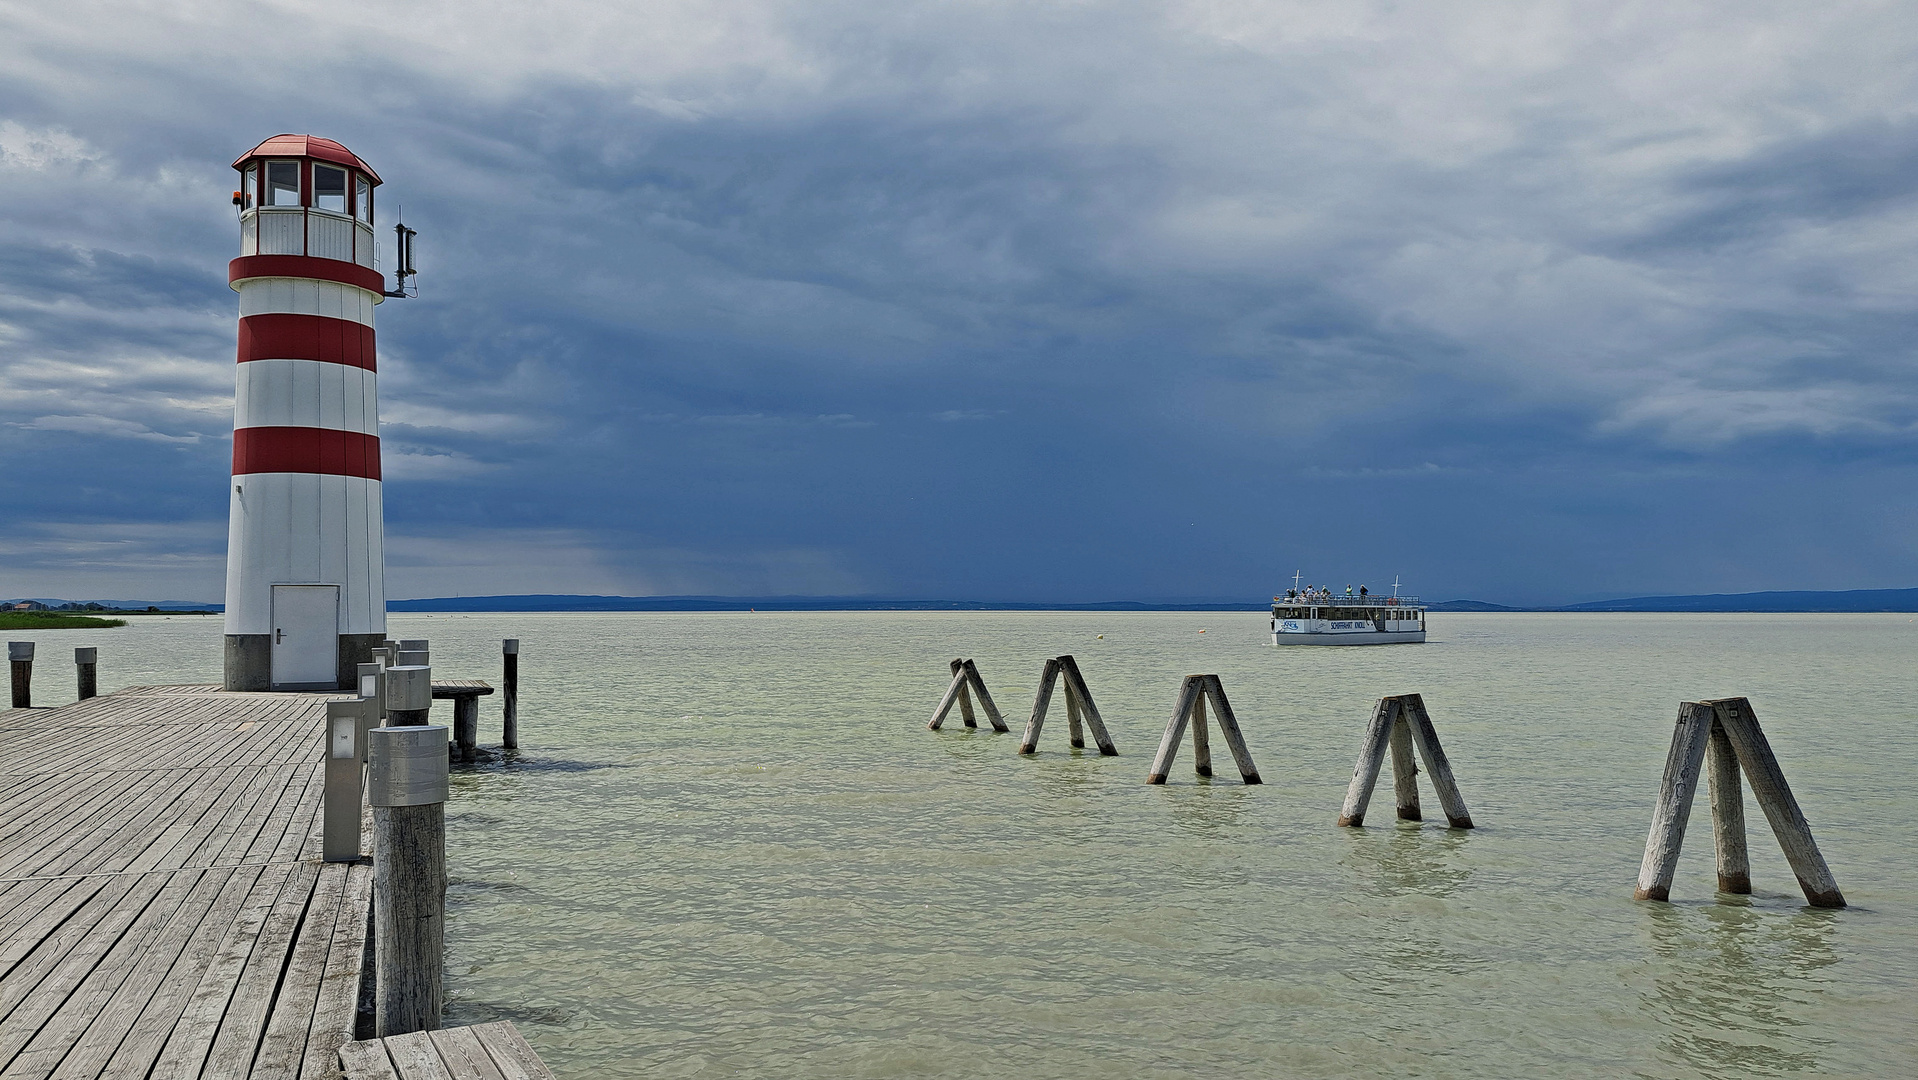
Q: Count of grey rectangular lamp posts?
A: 4